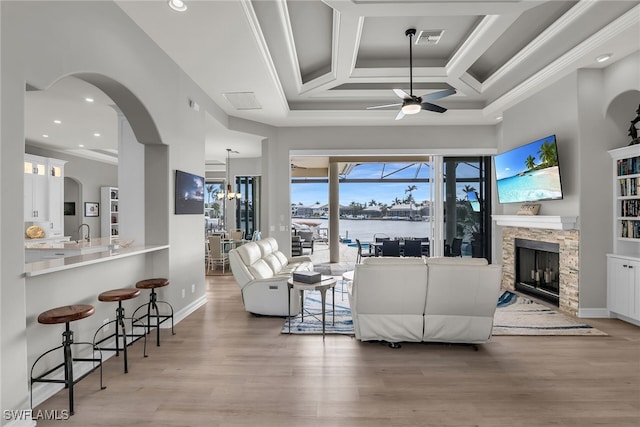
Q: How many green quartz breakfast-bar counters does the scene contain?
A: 0